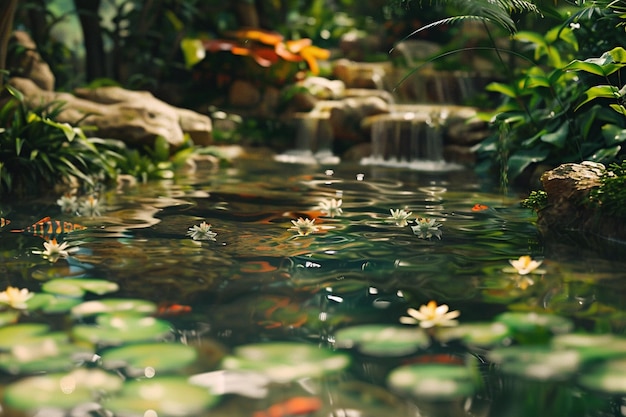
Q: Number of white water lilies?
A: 11